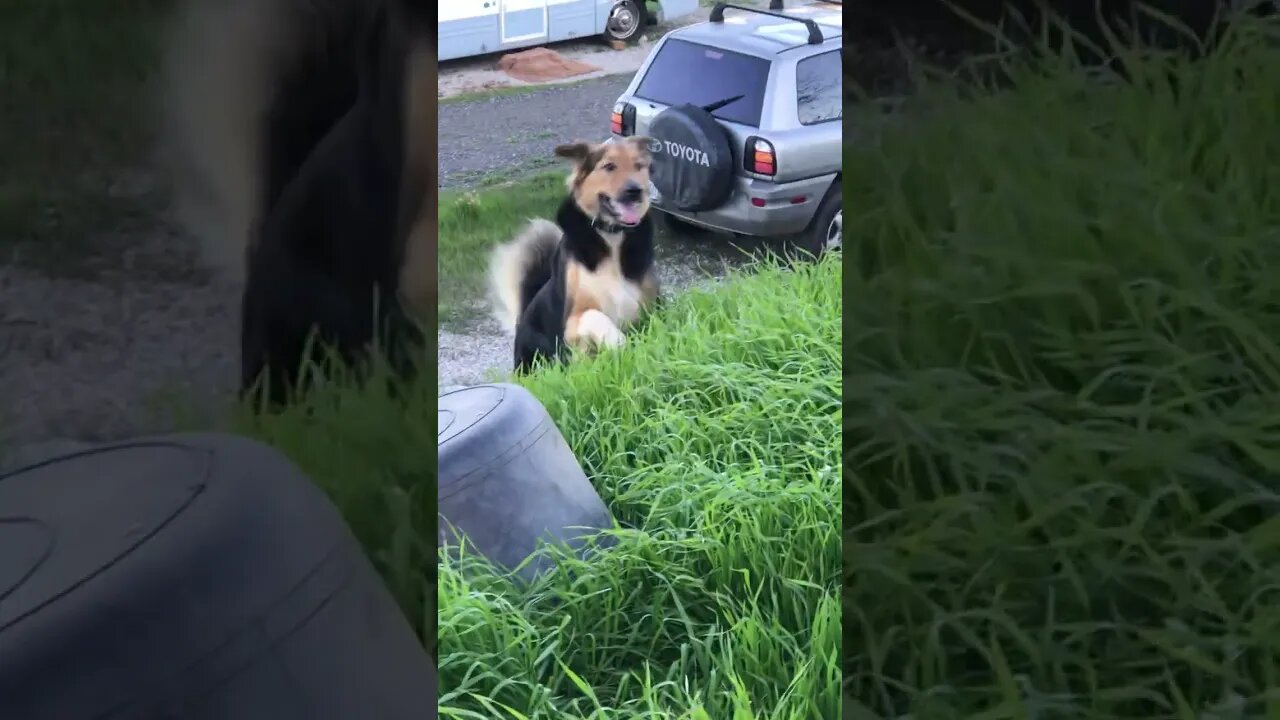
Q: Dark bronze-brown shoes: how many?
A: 0